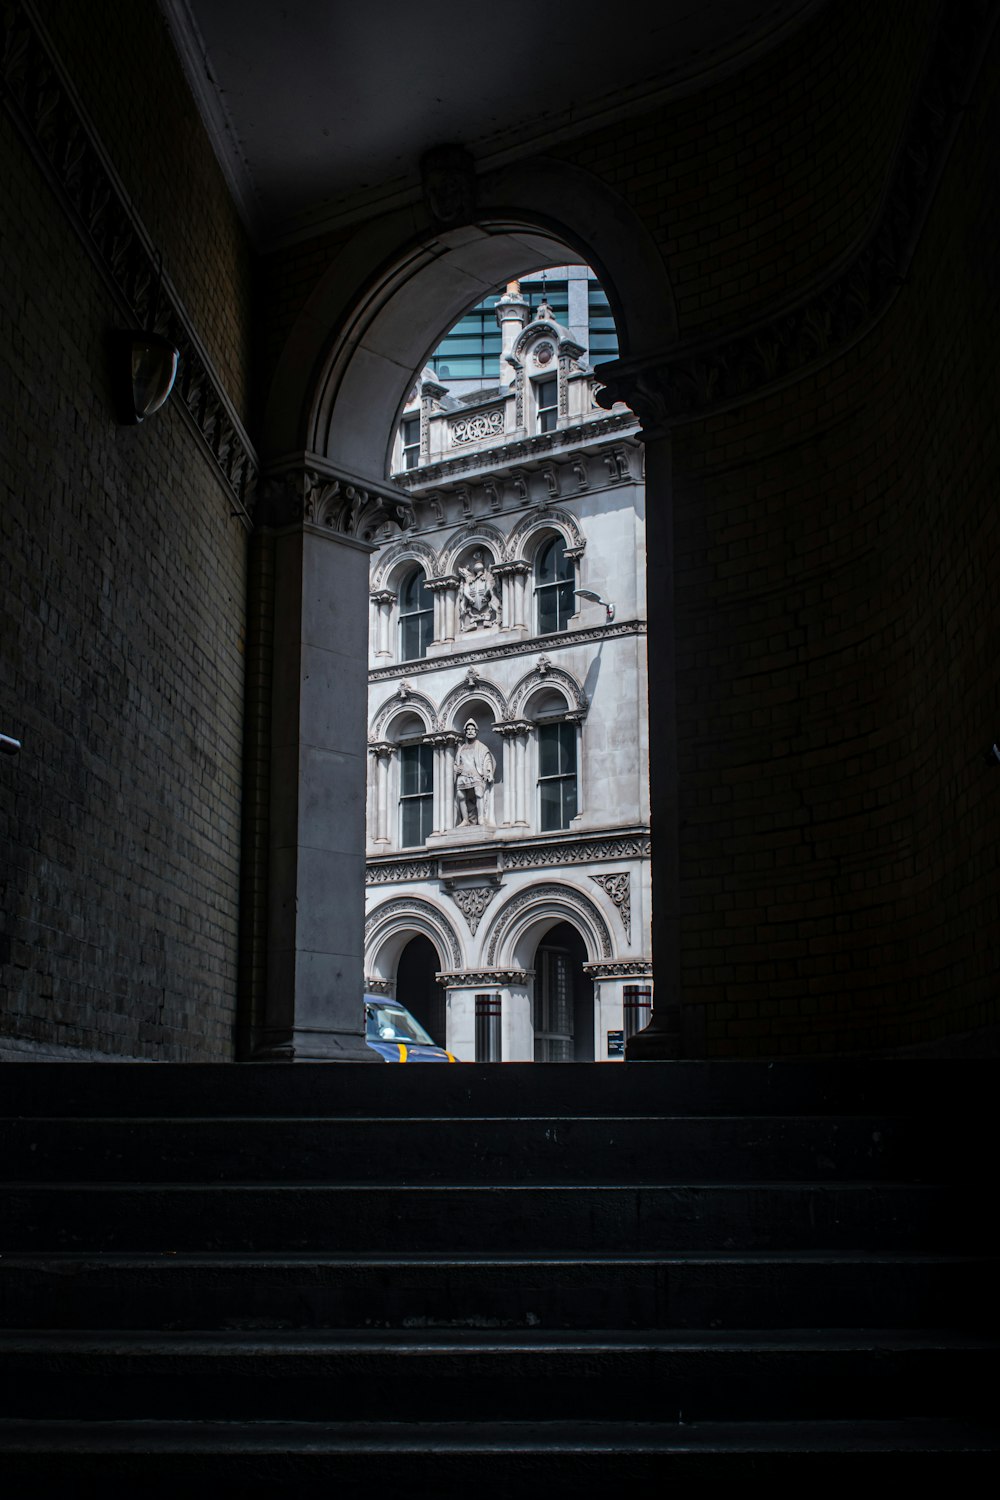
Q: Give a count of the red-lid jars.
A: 0